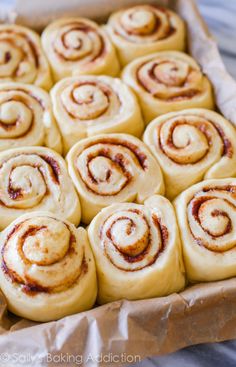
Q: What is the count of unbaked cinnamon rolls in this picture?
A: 12